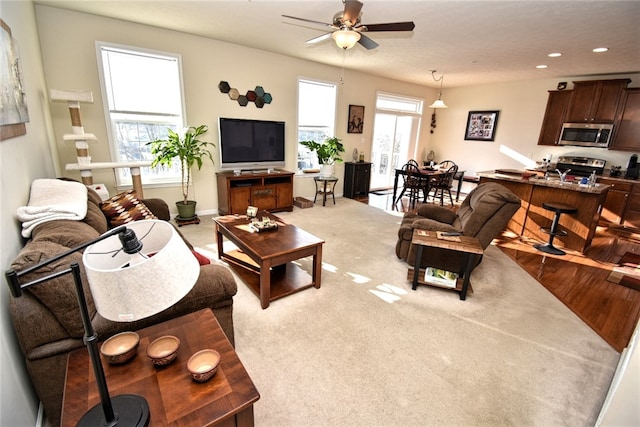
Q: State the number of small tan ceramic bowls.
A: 3